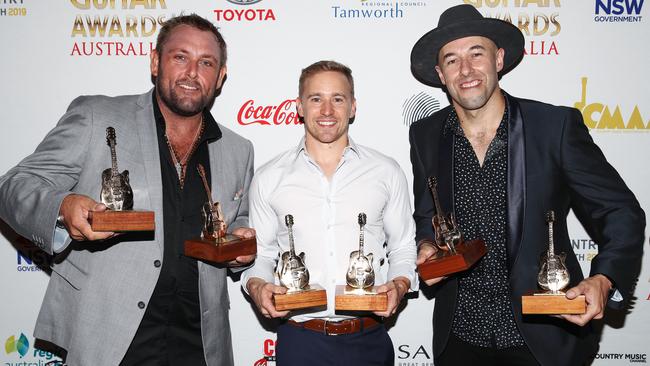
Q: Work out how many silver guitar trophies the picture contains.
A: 6